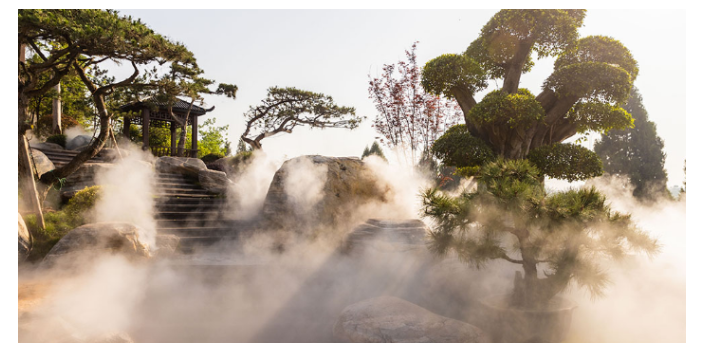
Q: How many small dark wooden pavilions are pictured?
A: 1